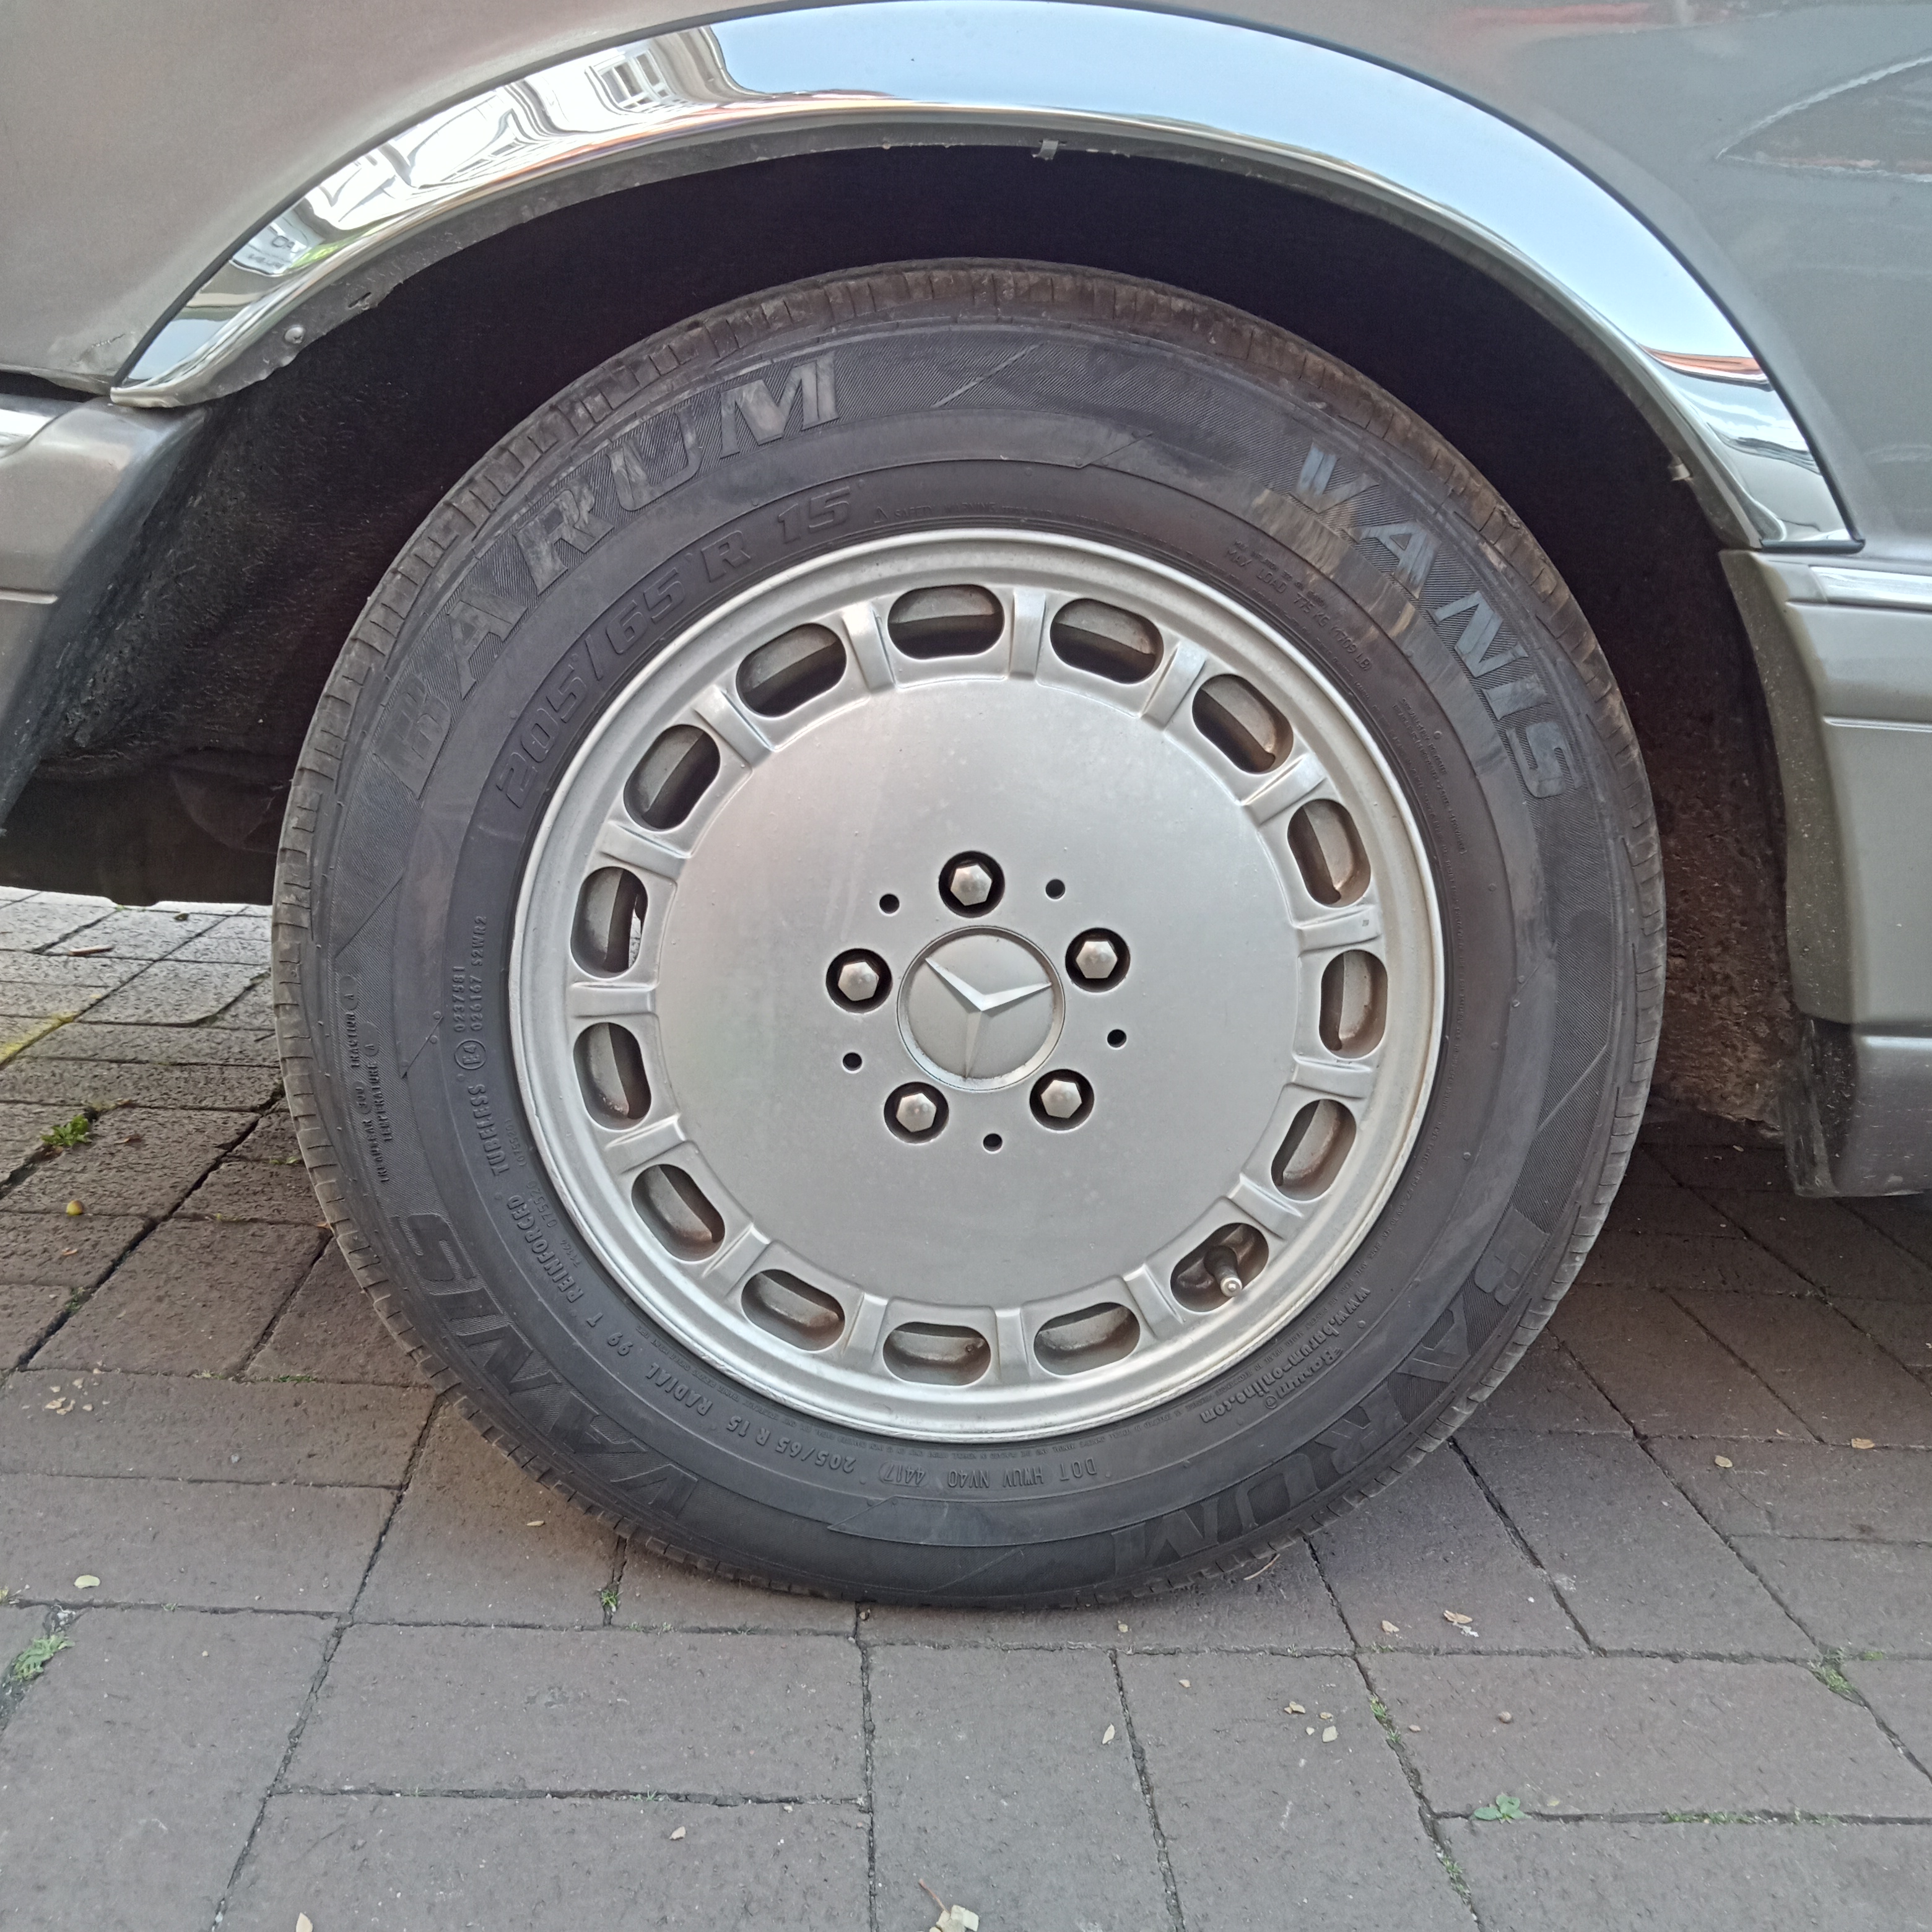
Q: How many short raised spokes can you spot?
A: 15